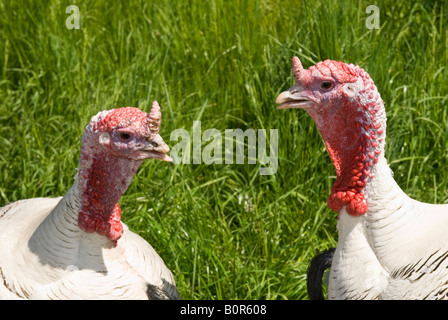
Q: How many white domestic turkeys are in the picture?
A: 2